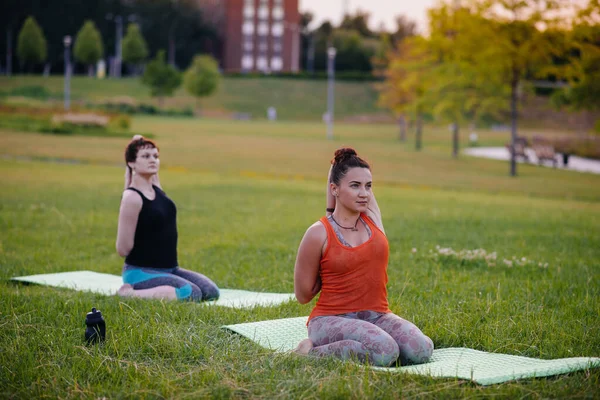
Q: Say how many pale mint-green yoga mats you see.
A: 2